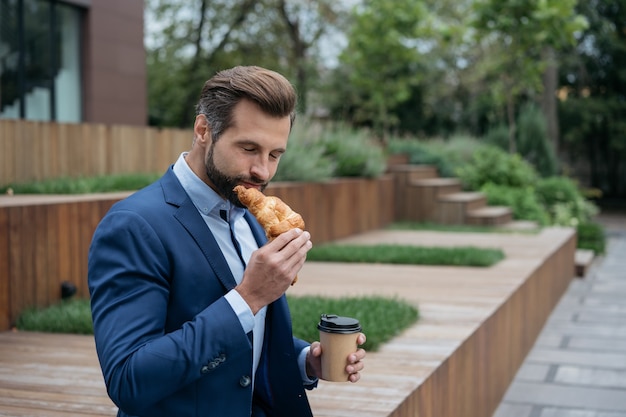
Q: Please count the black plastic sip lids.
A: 1